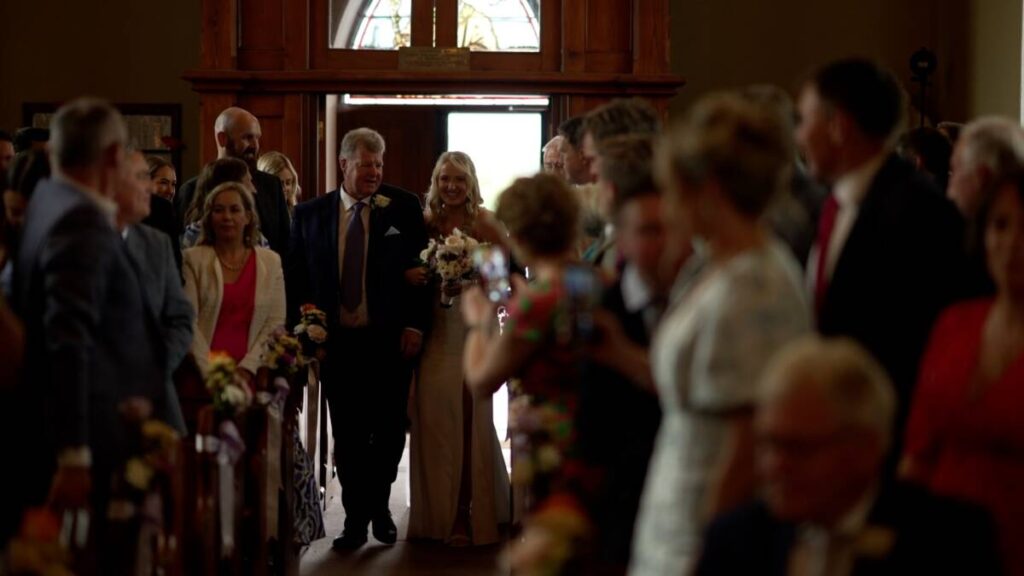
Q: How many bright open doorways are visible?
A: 1